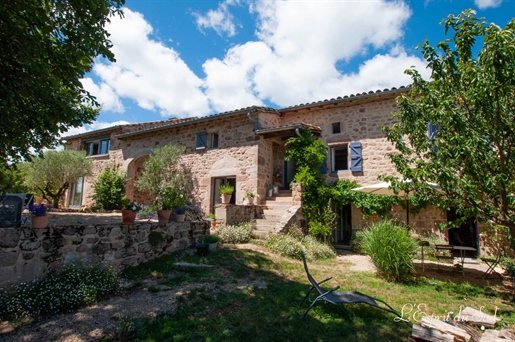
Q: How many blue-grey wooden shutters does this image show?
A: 4